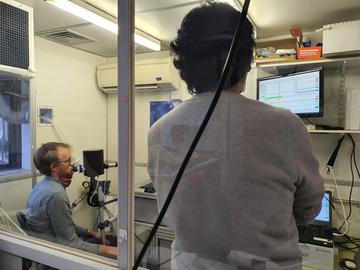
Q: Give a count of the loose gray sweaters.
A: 1